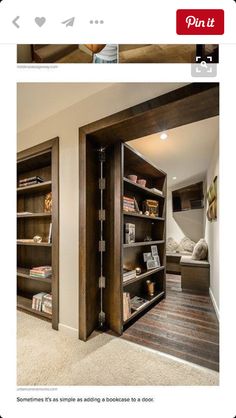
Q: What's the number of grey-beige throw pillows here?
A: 3